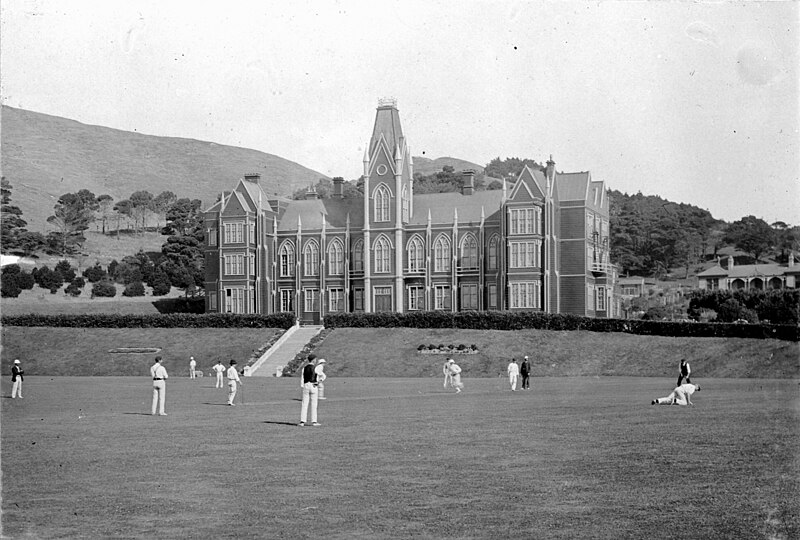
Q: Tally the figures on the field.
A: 13